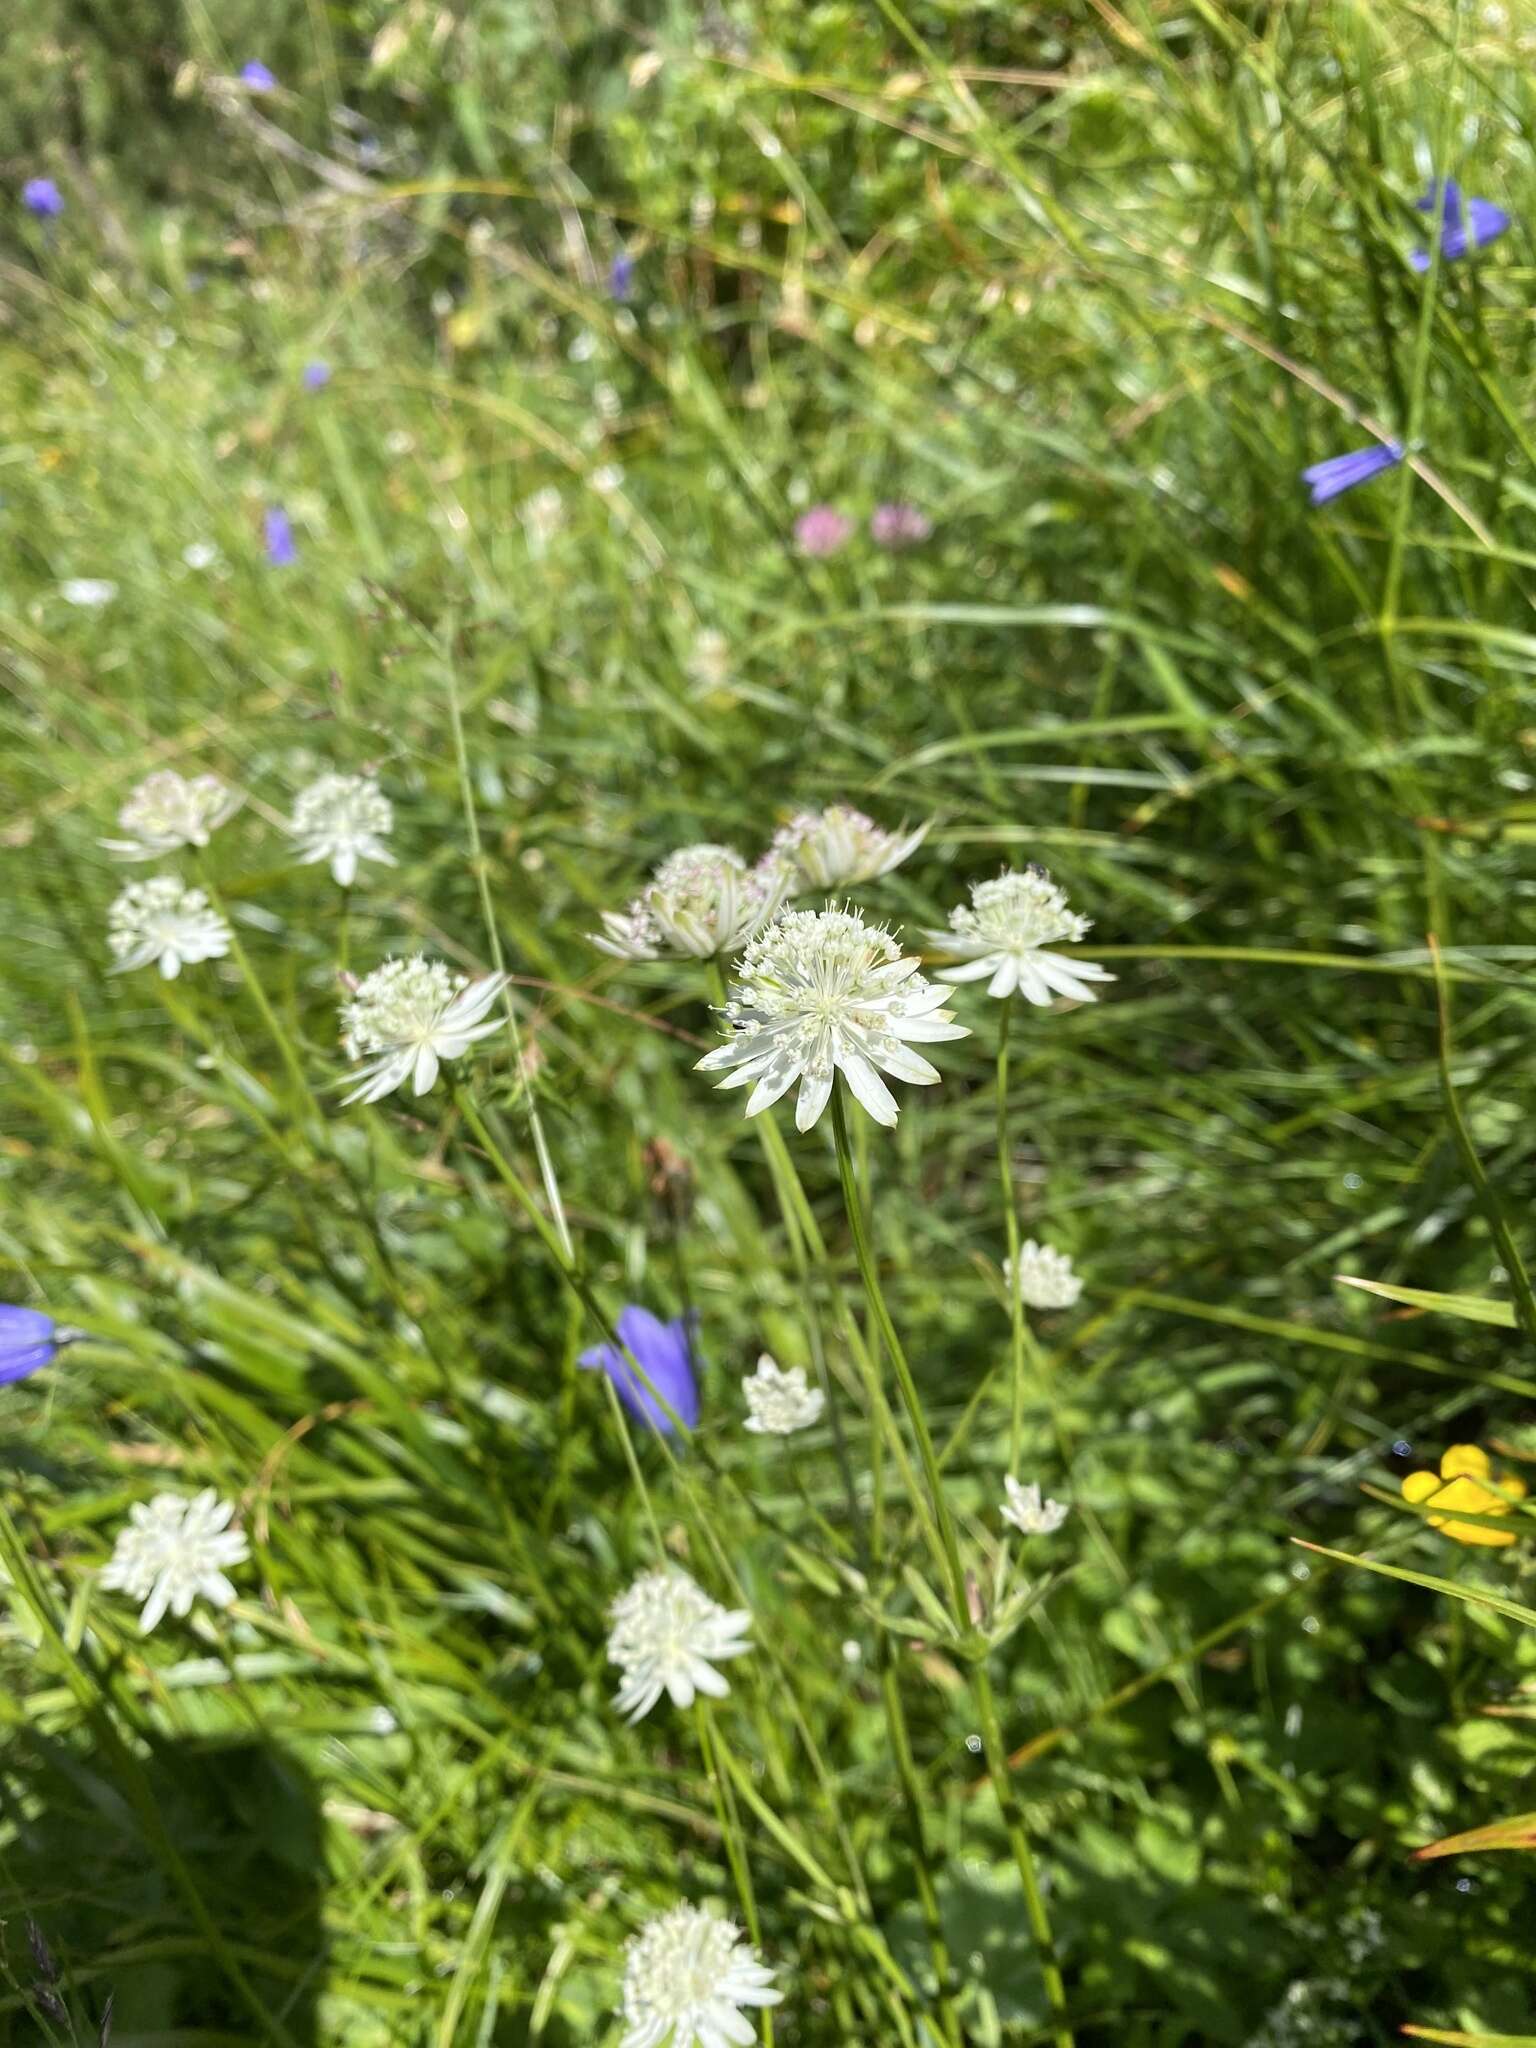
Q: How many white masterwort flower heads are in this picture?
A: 14